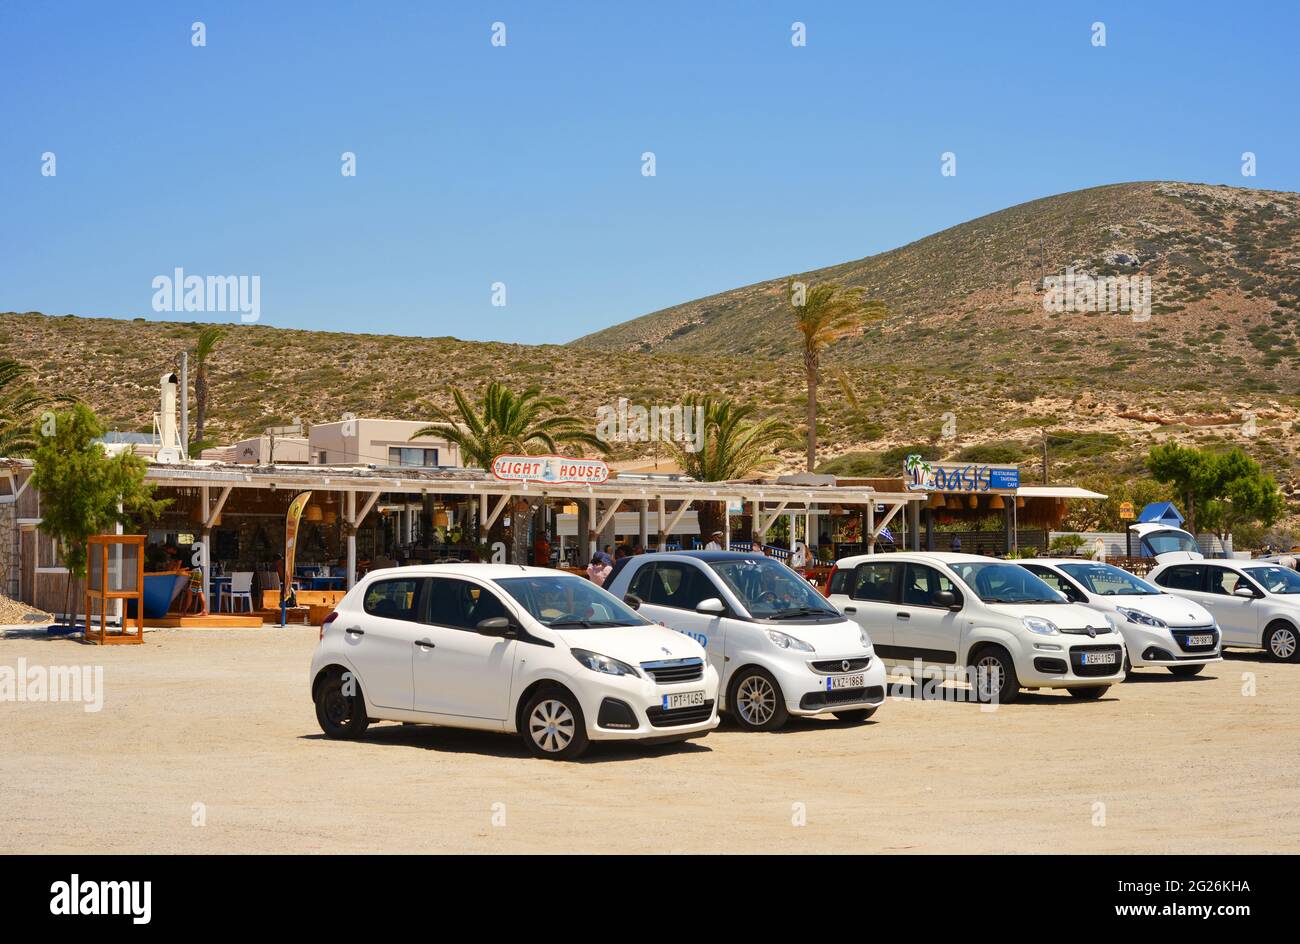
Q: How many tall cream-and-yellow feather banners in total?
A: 1